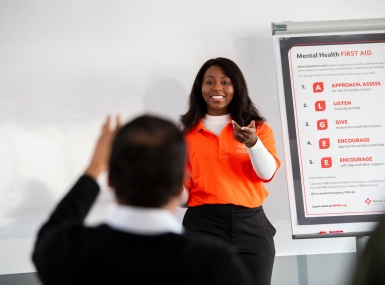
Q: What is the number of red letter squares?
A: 5